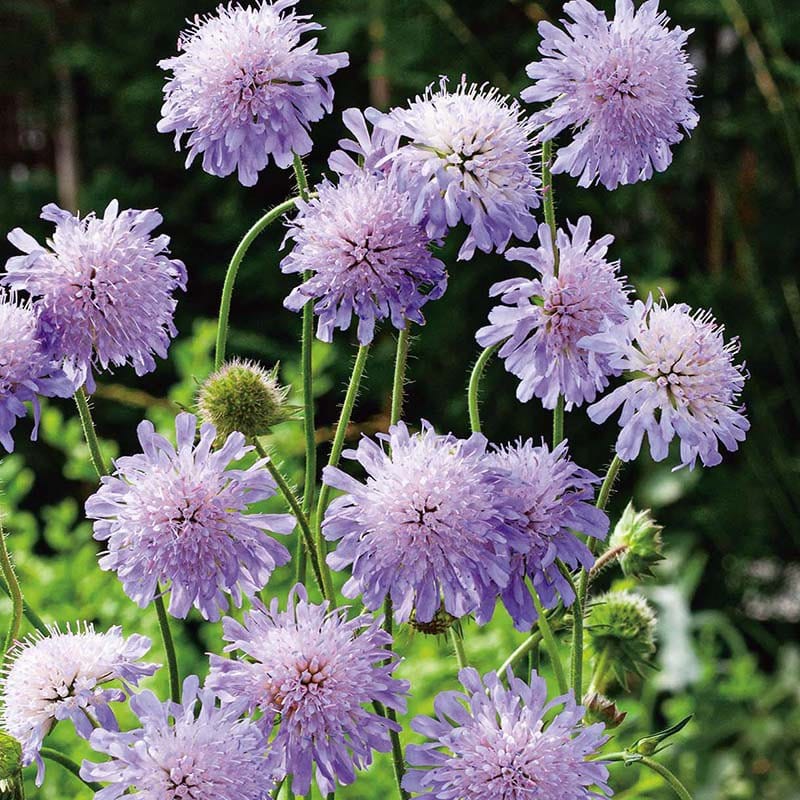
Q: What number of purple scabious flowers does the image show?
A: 15